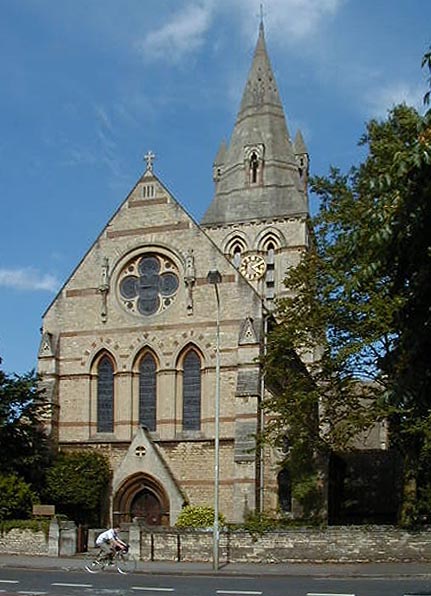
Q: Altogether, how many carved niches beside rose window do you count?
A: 2